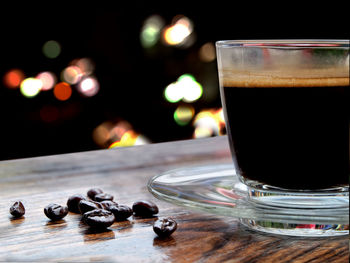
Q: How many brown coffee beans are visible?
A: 11